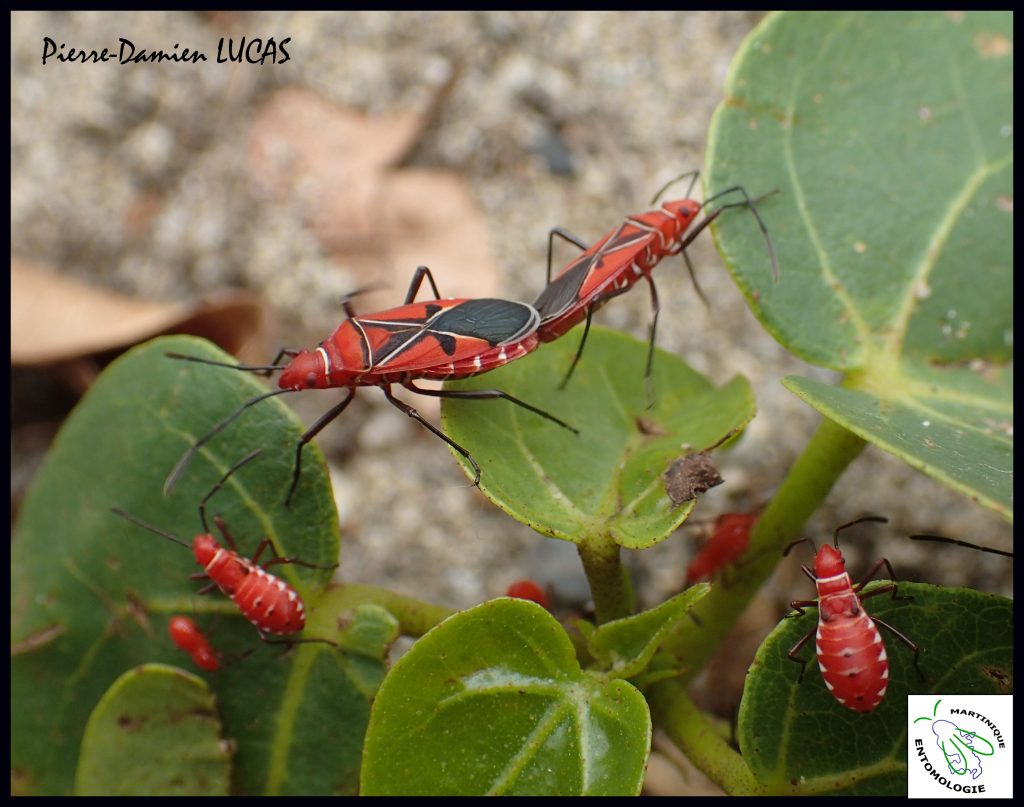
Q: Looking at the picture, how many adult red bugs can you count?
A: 2